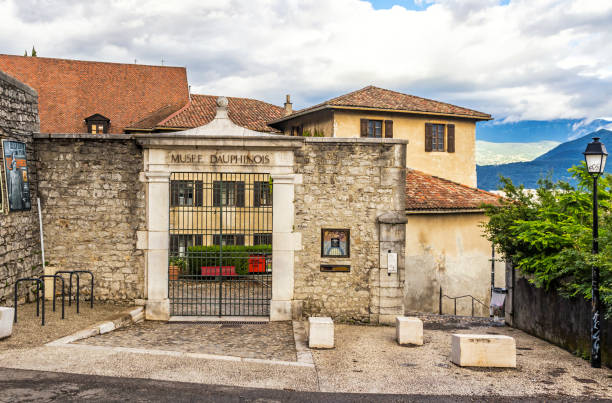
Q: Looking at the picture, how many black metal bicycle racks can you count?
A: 4